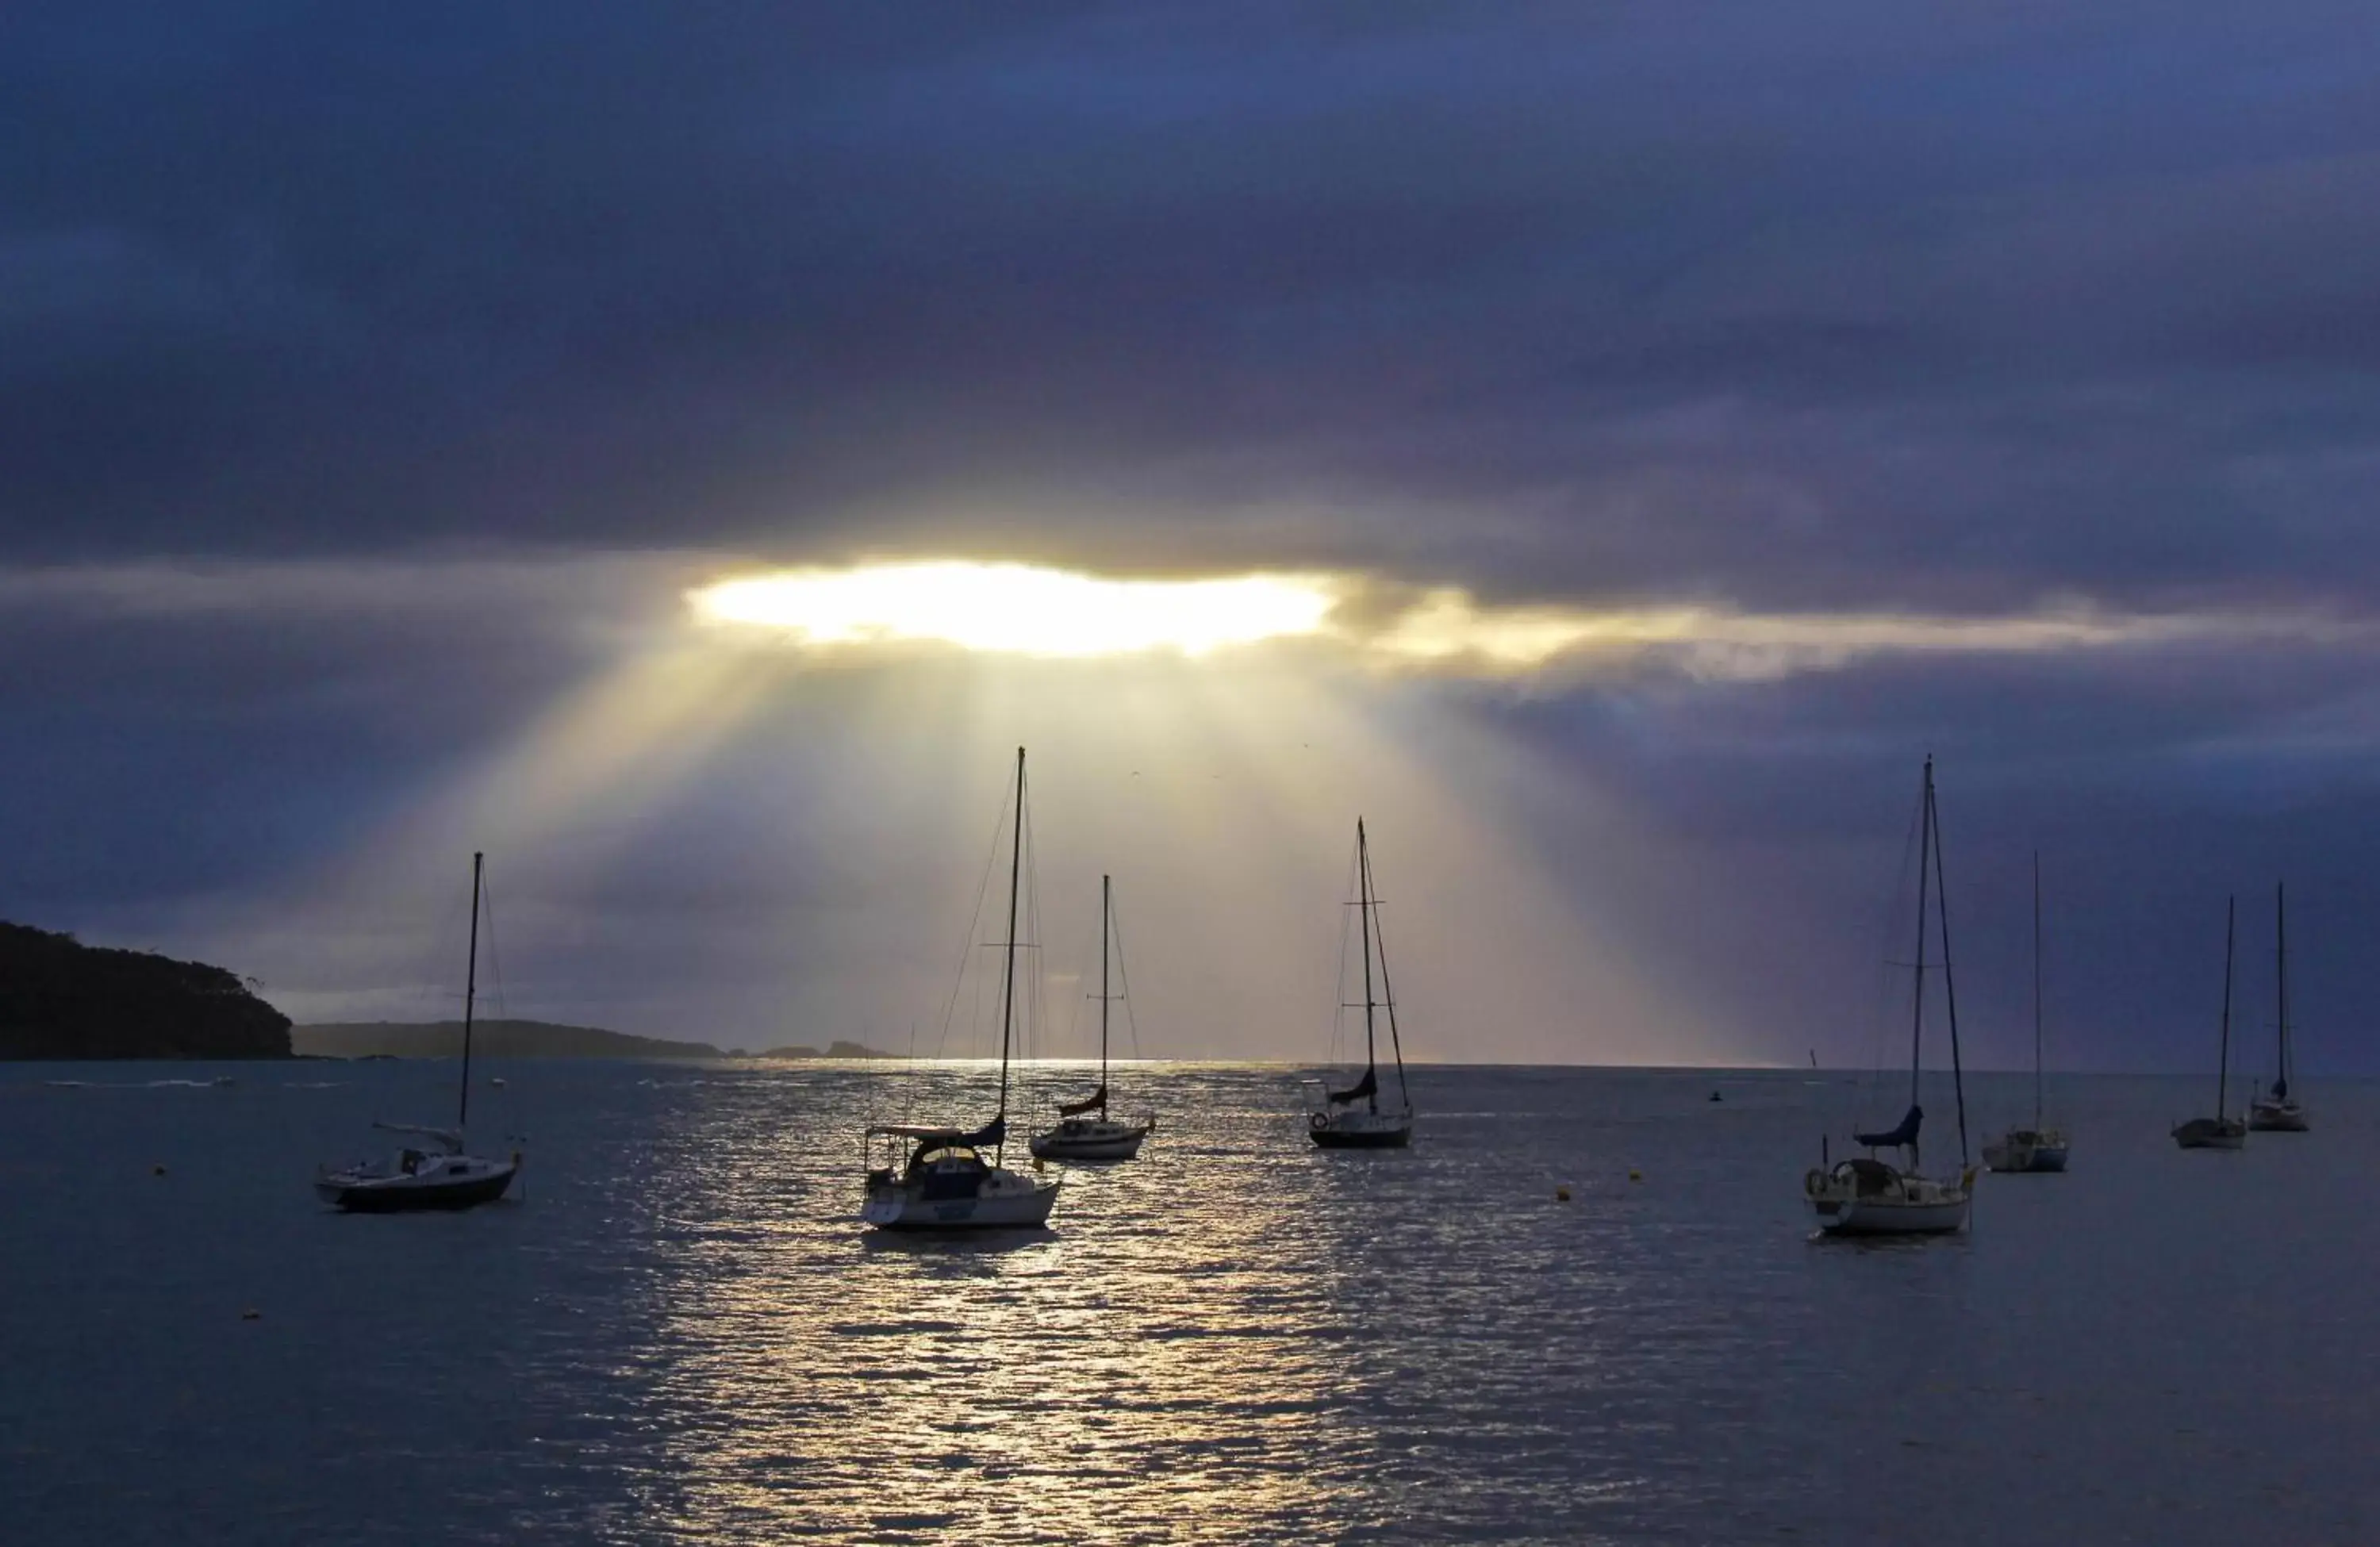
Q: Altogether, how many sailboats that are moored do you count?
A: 8